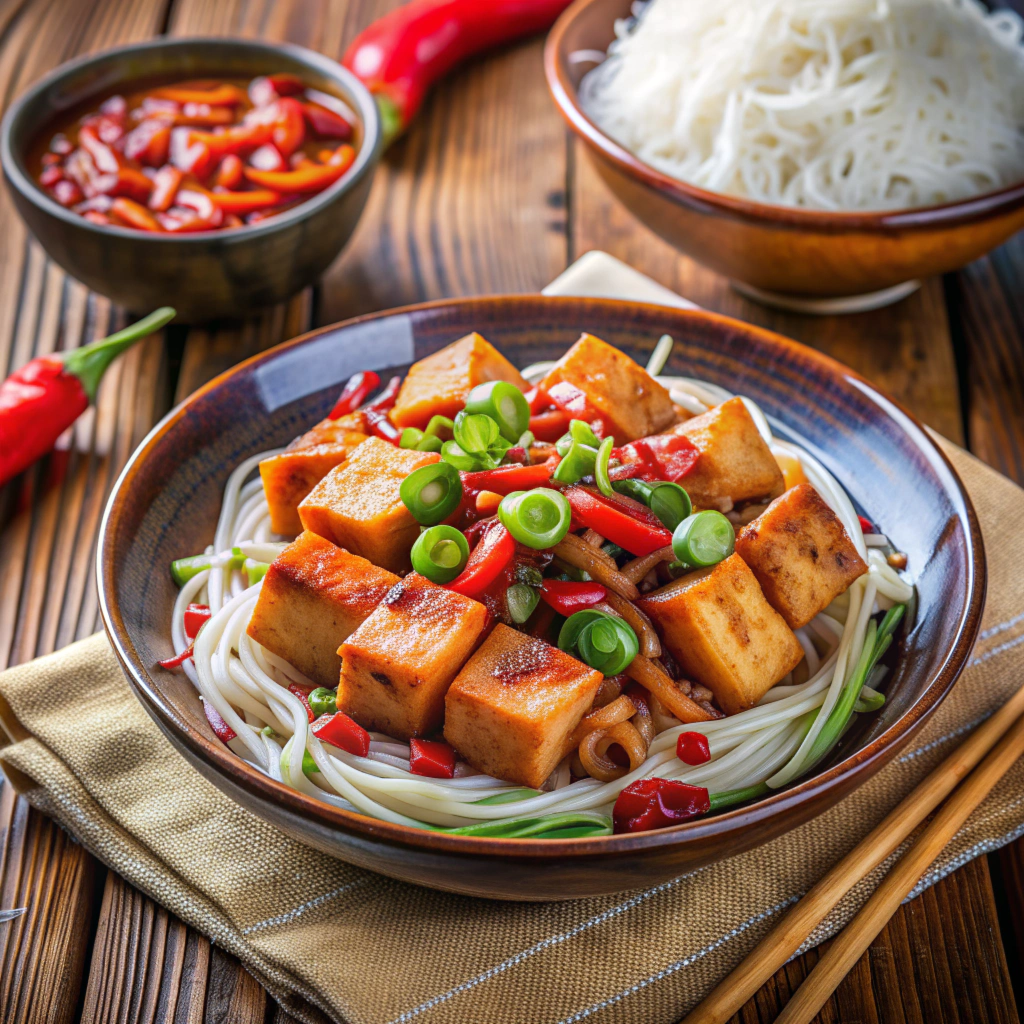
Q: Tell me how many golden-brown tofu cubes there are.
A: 10